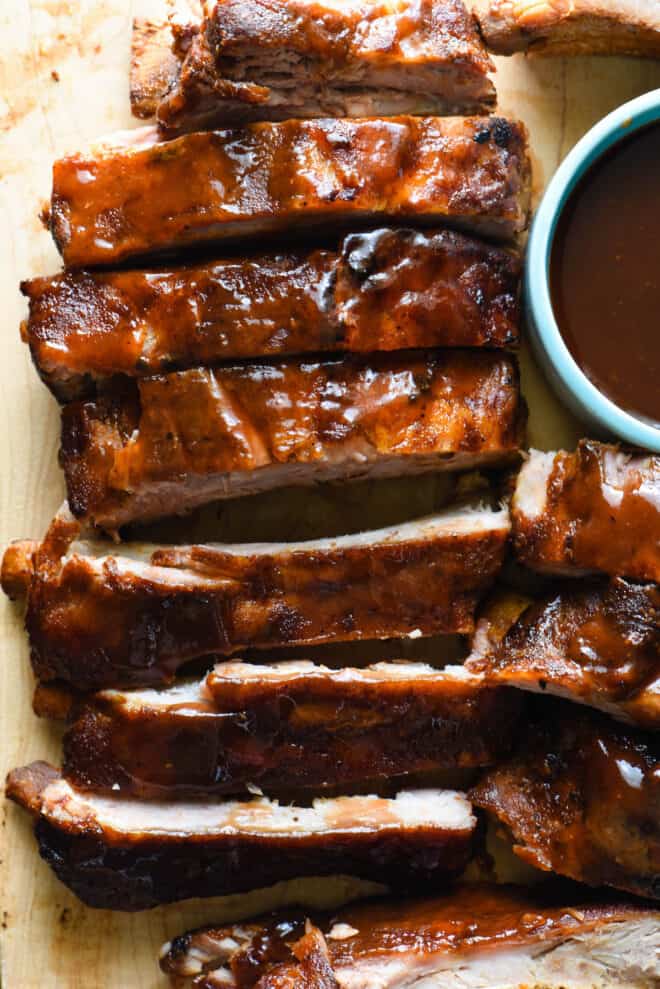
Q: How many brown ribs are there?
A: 12